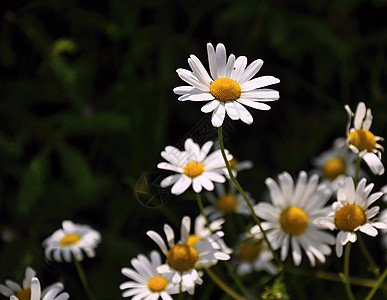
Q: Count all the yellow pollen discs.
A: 14